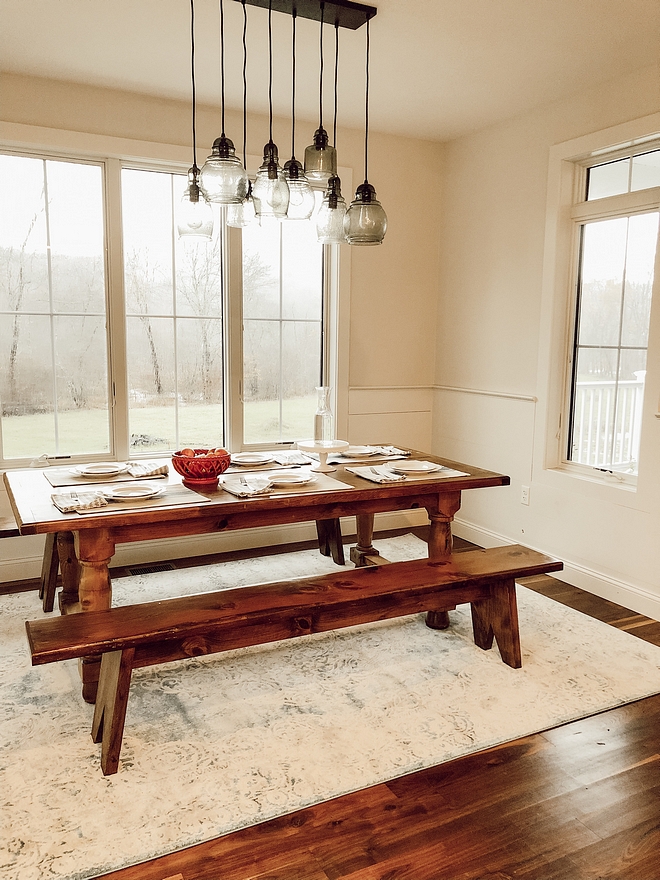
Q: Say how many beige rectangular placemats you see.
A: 6